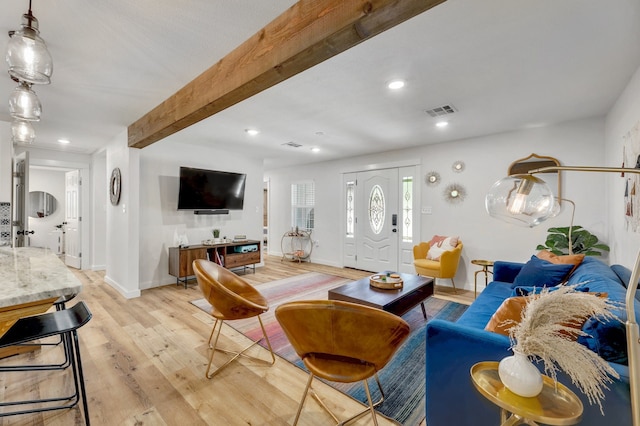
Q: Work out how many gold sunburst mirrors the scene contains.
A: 3